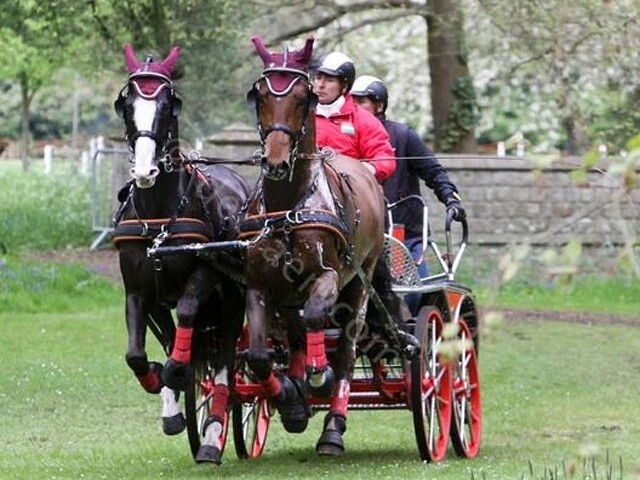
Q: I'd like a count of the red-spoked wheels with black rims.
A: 4